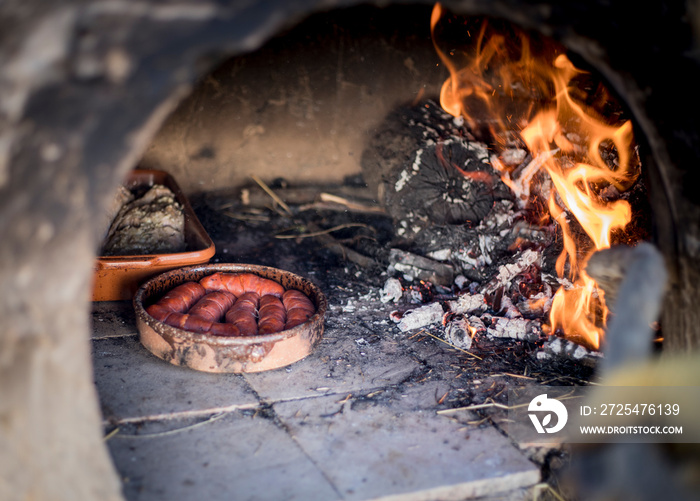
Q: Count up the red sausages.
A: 7